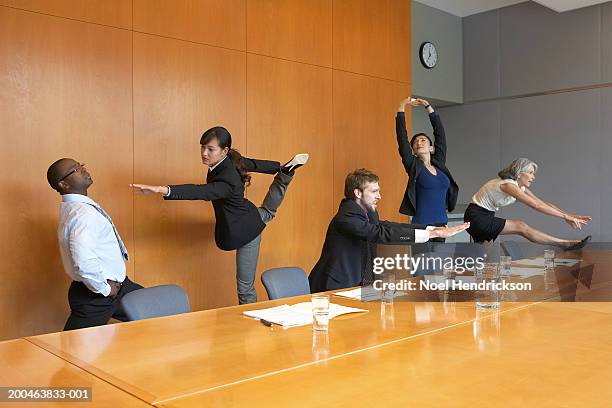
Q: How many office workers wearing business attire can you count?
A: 5